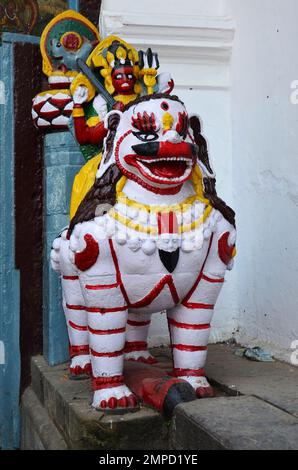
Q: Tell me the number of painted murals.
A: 0